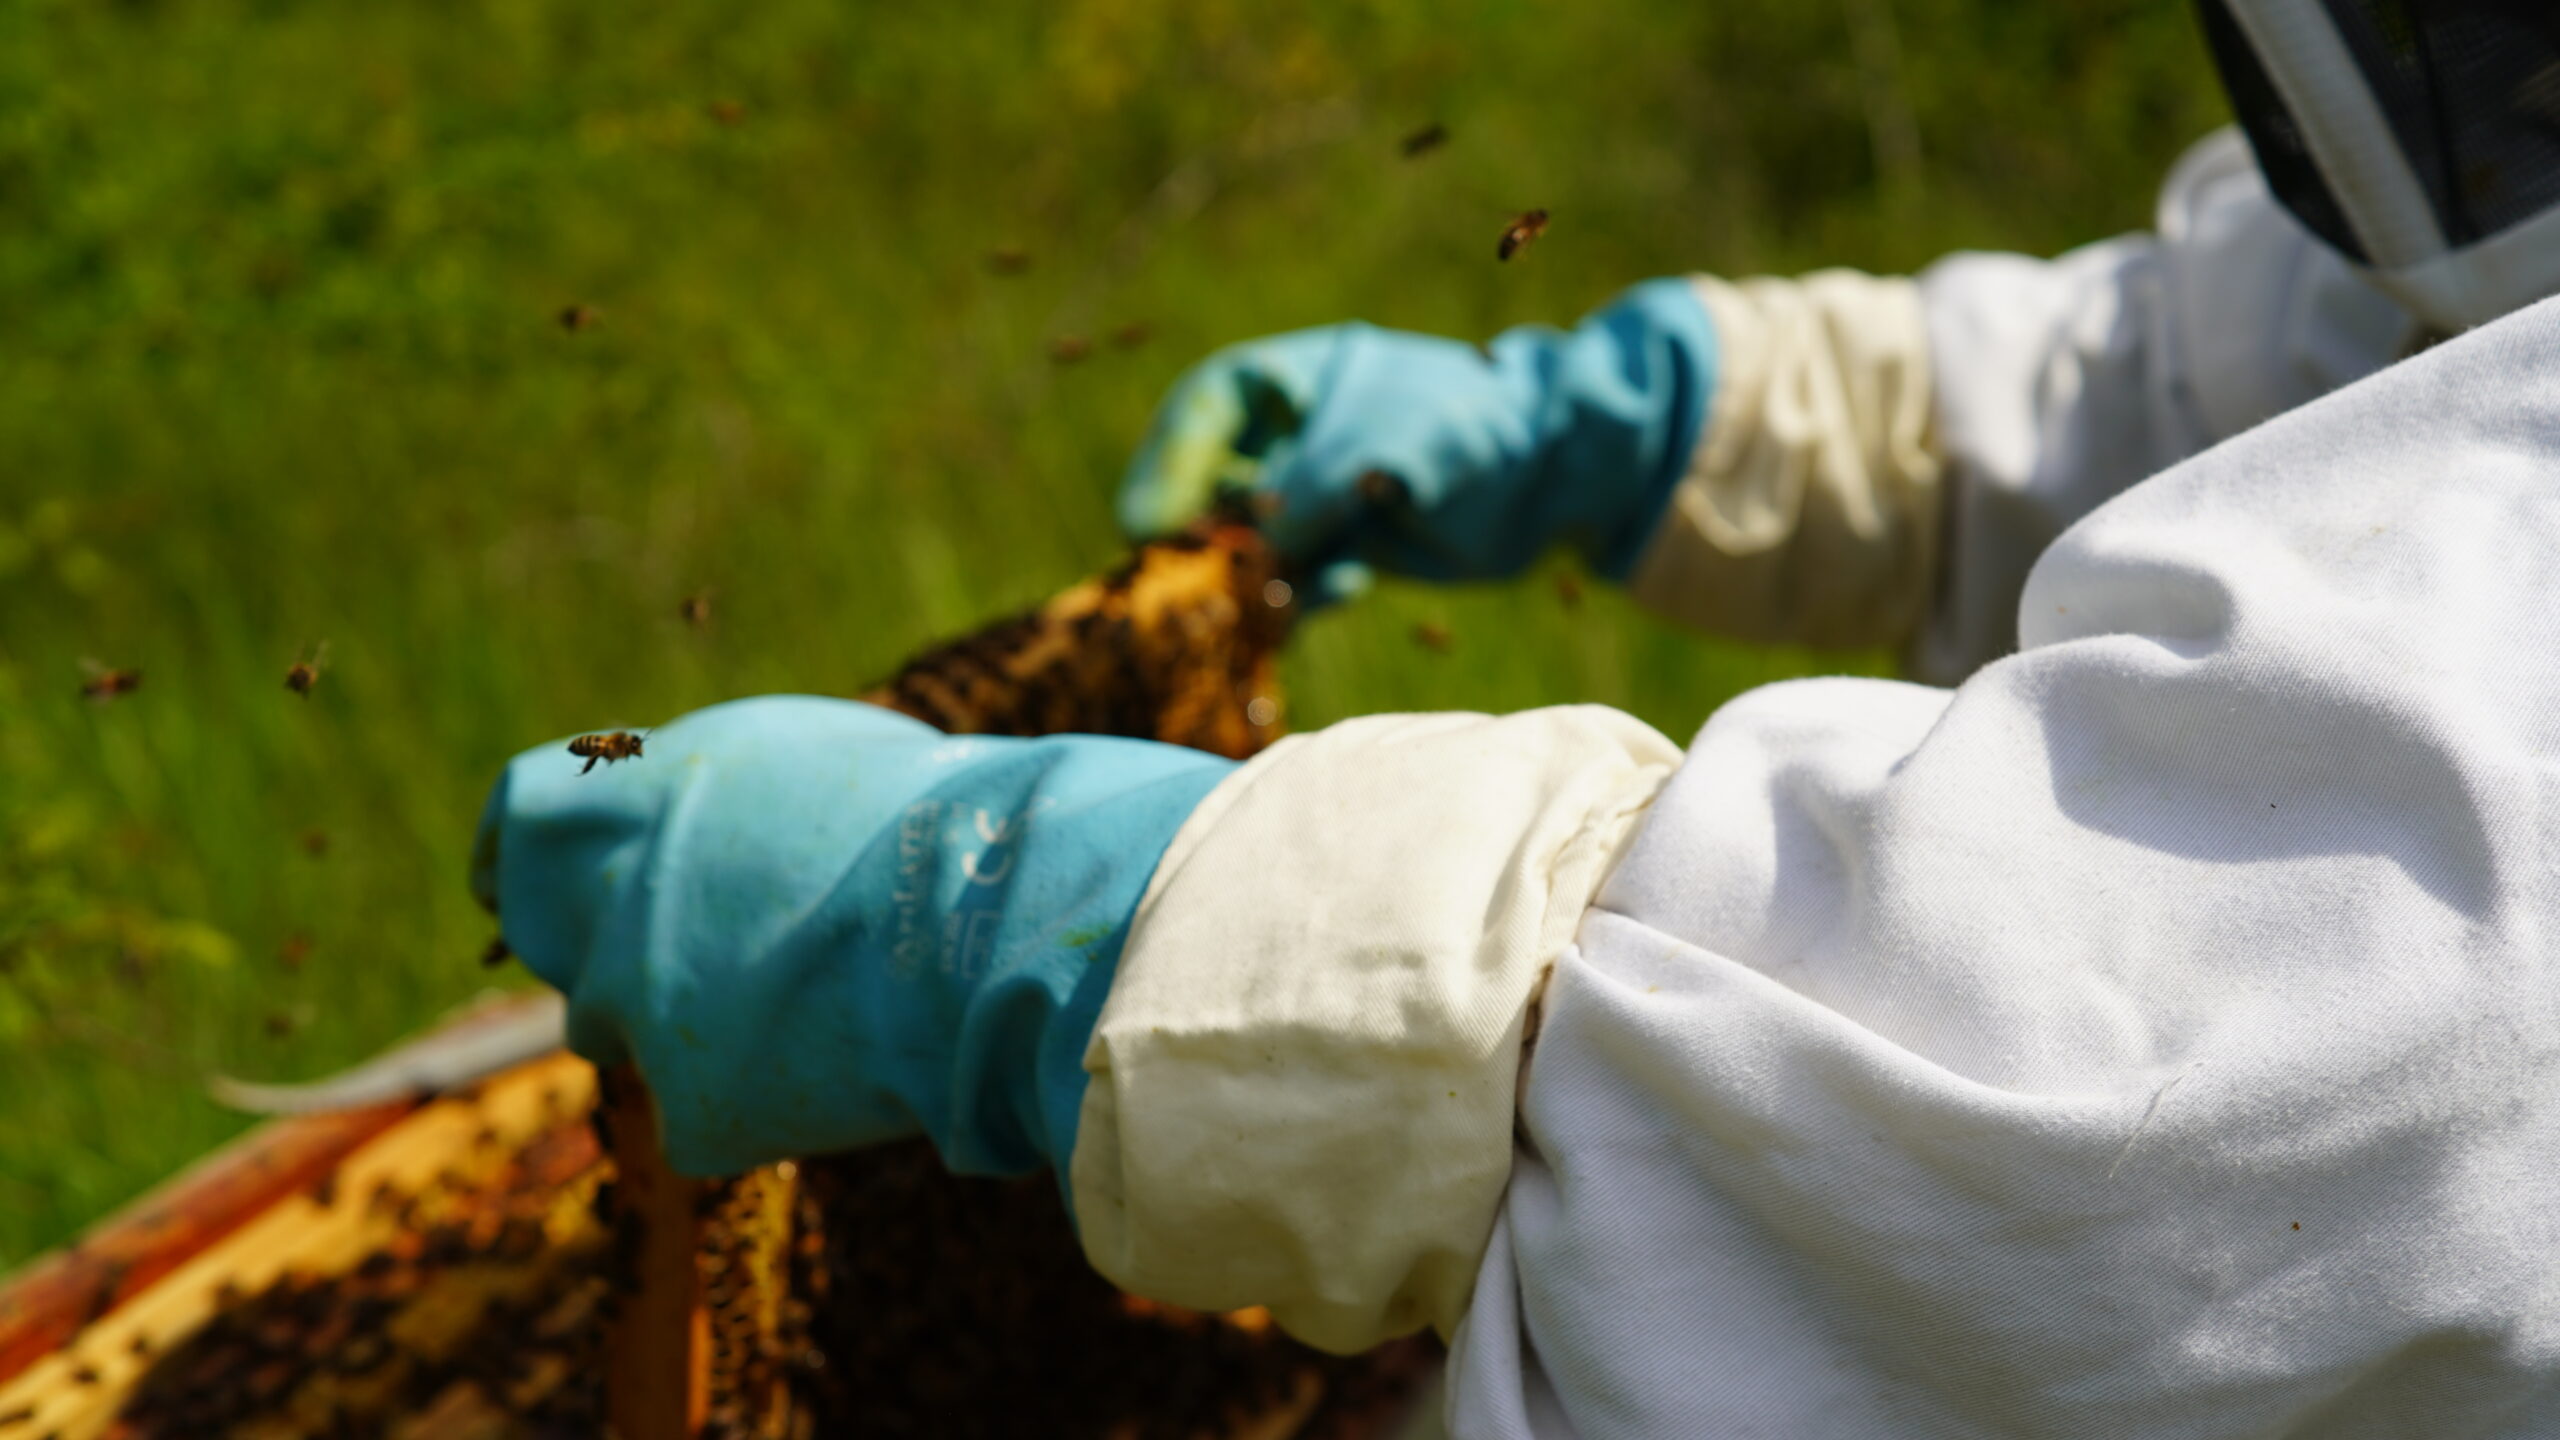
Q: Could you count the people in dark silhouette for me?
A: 0